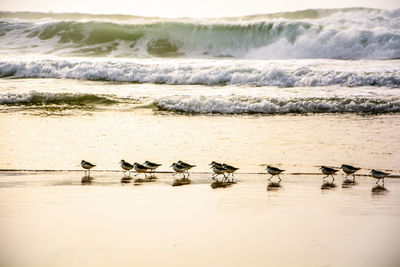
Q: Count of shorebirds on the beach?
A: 13